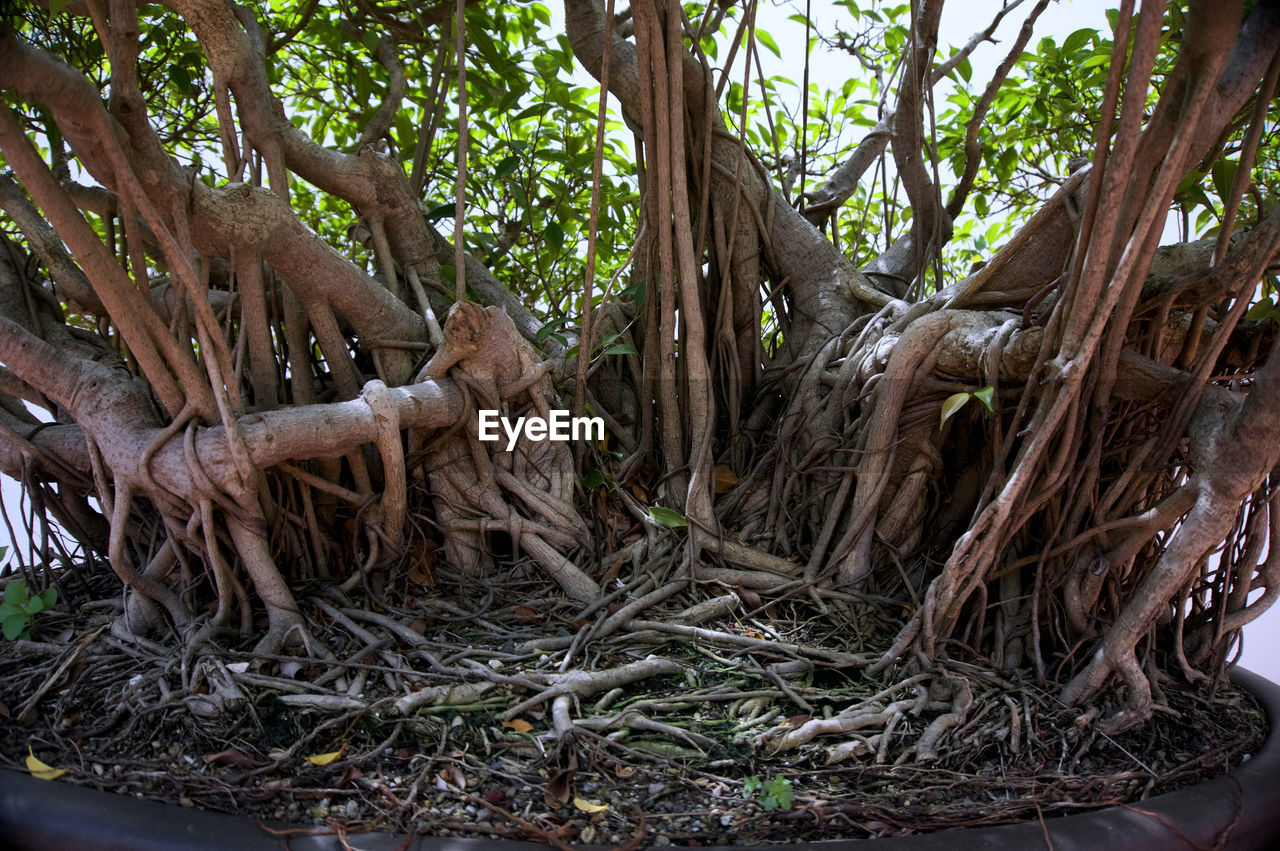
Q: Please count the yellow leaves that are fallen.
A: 3